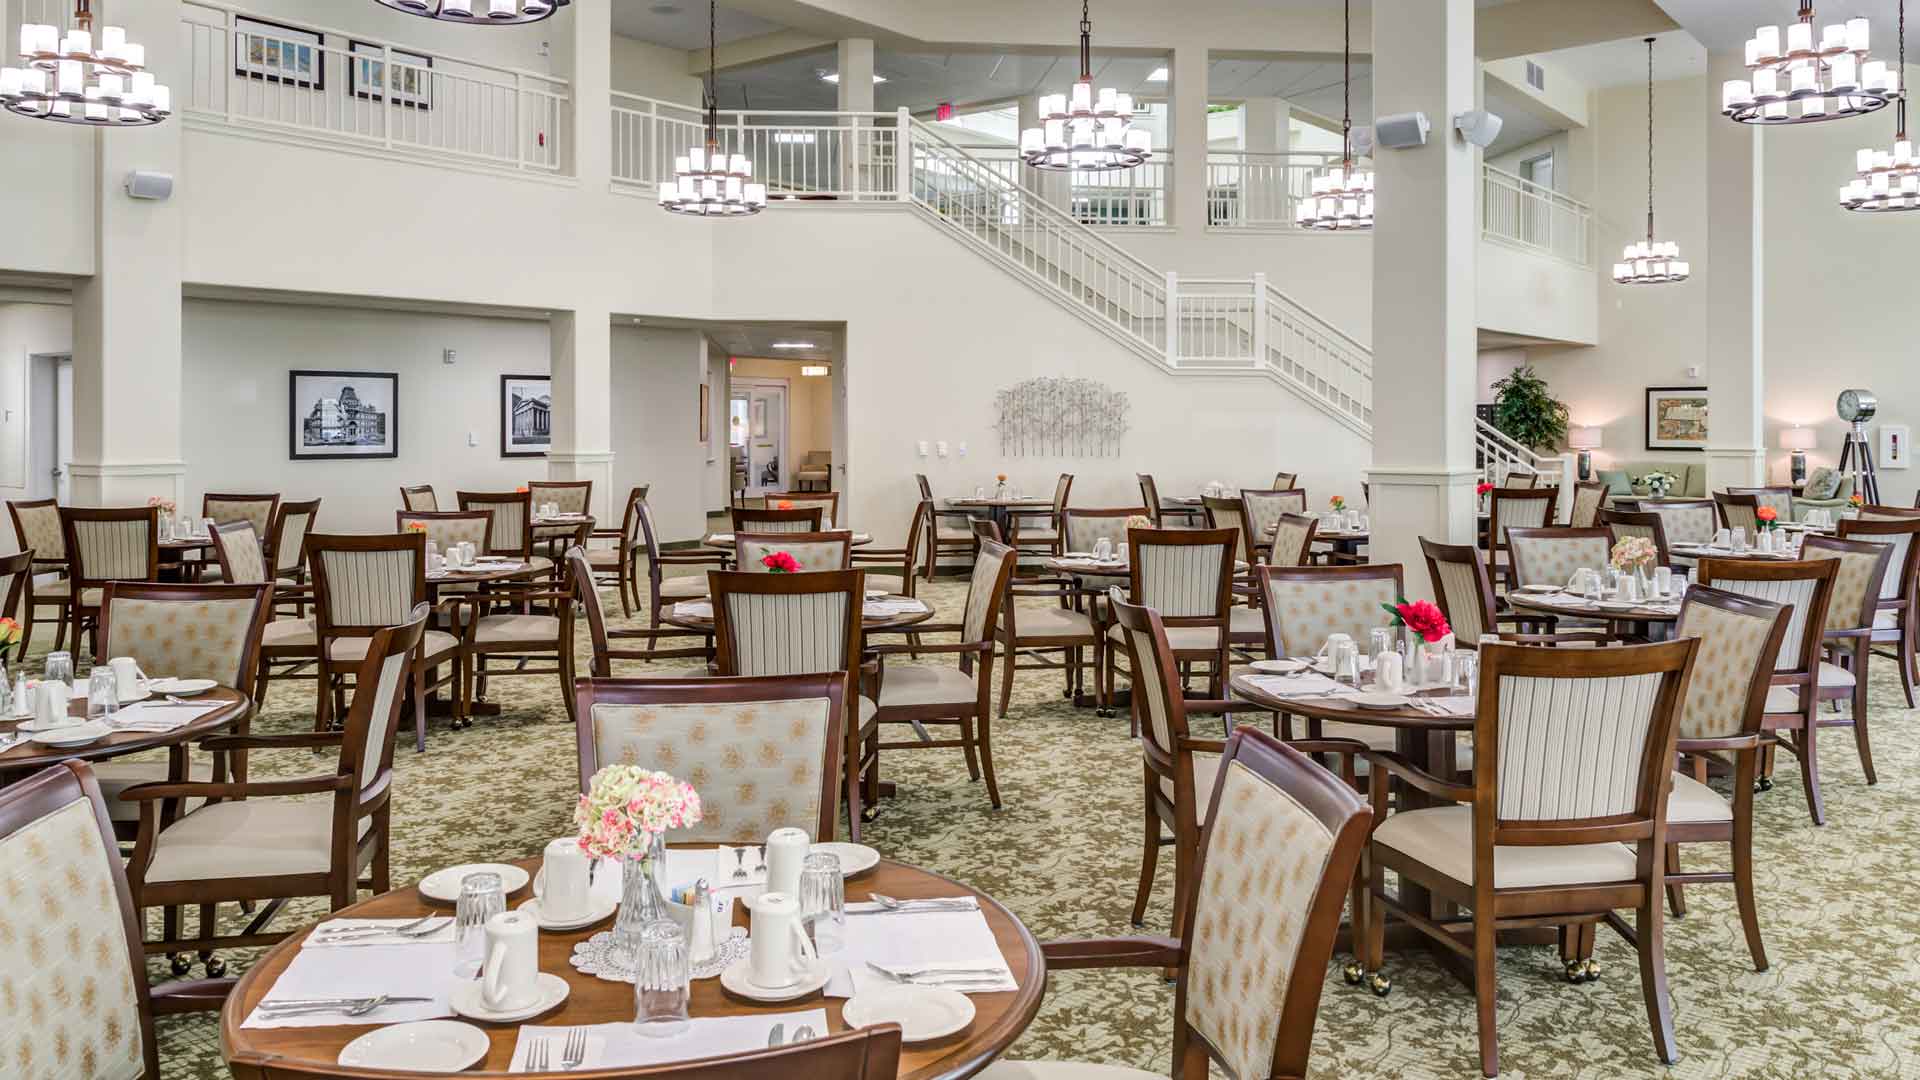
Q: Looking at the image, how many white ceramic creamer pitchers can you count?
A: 0